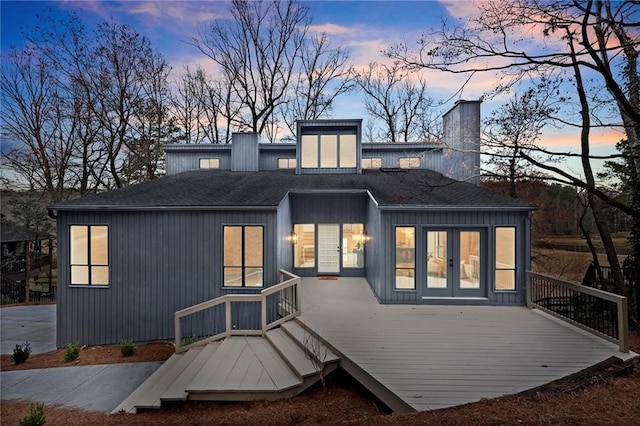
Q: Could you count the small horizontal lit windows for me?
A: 4